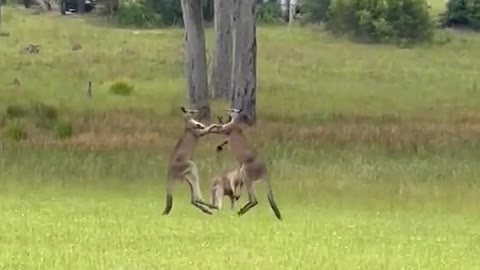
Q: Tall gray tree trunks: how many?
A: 3